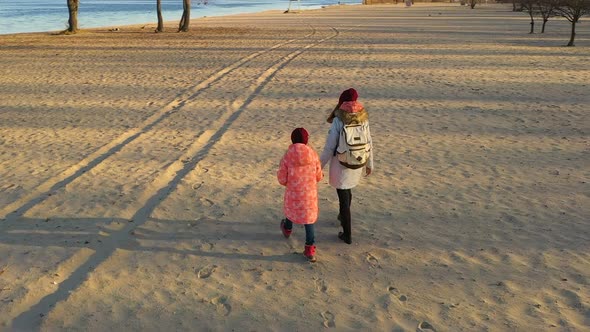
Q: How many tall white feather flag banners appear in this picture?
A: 0